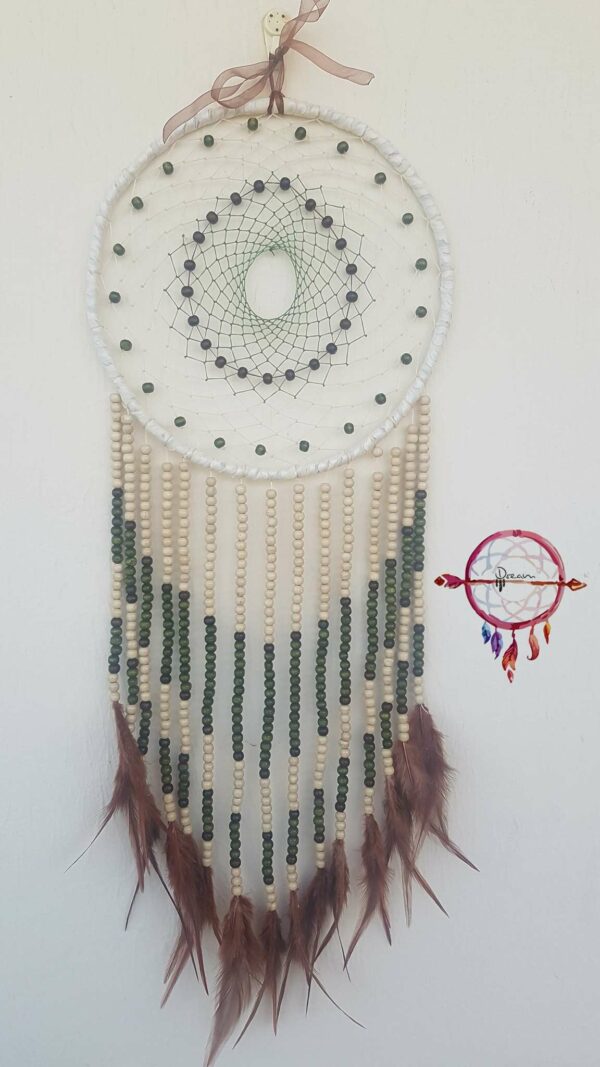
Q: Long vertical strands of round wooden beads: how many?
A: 15